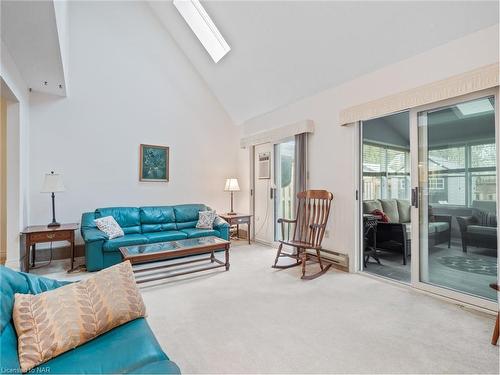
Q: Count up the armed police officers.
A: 0